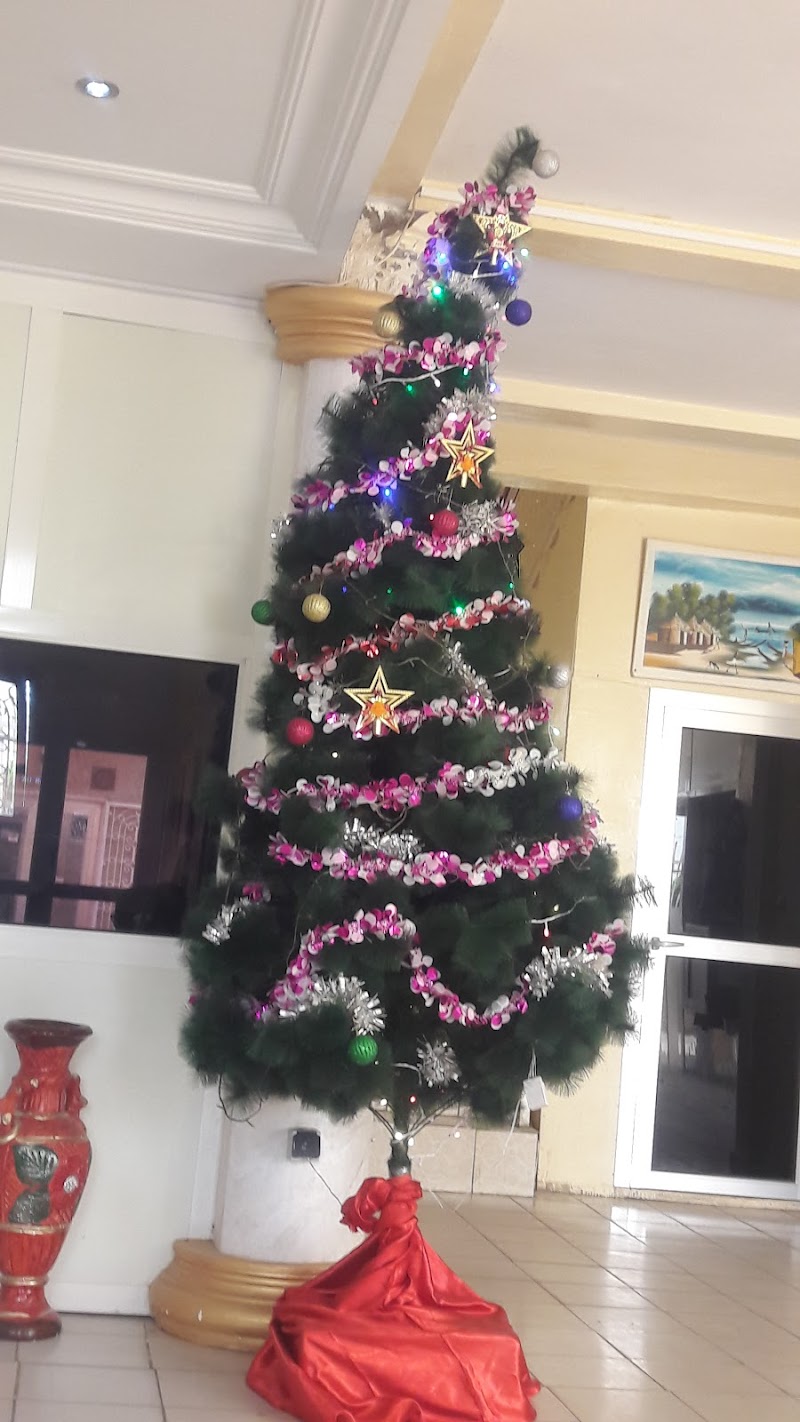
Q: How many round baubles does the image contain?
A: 10